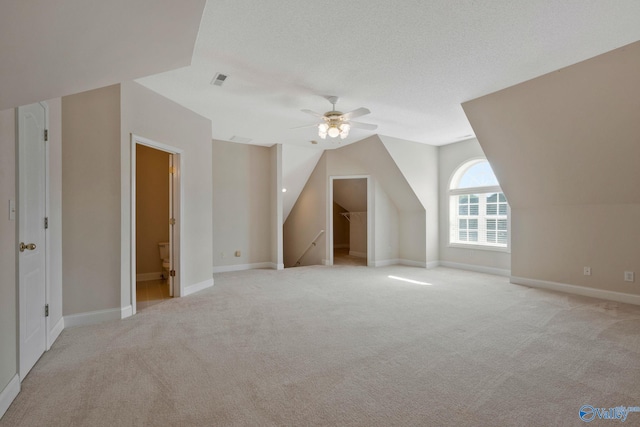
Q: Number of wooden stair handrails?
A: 1